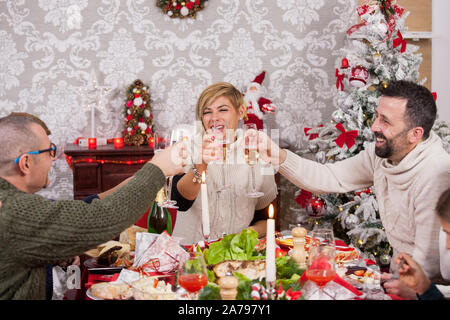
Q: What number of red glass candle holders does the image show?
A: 3